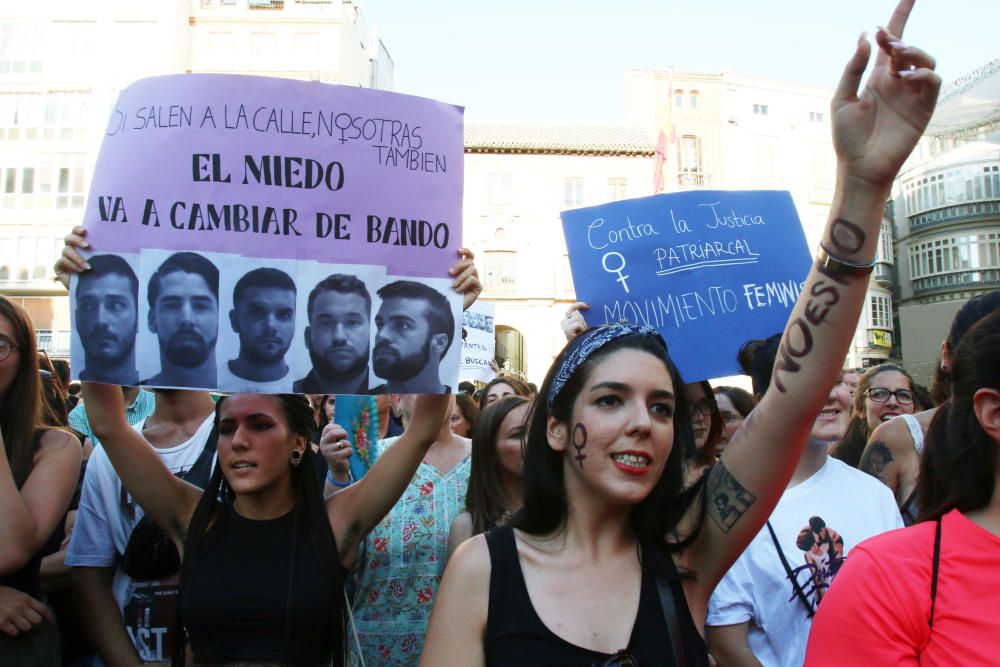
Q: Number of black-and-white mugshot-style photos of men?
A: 5